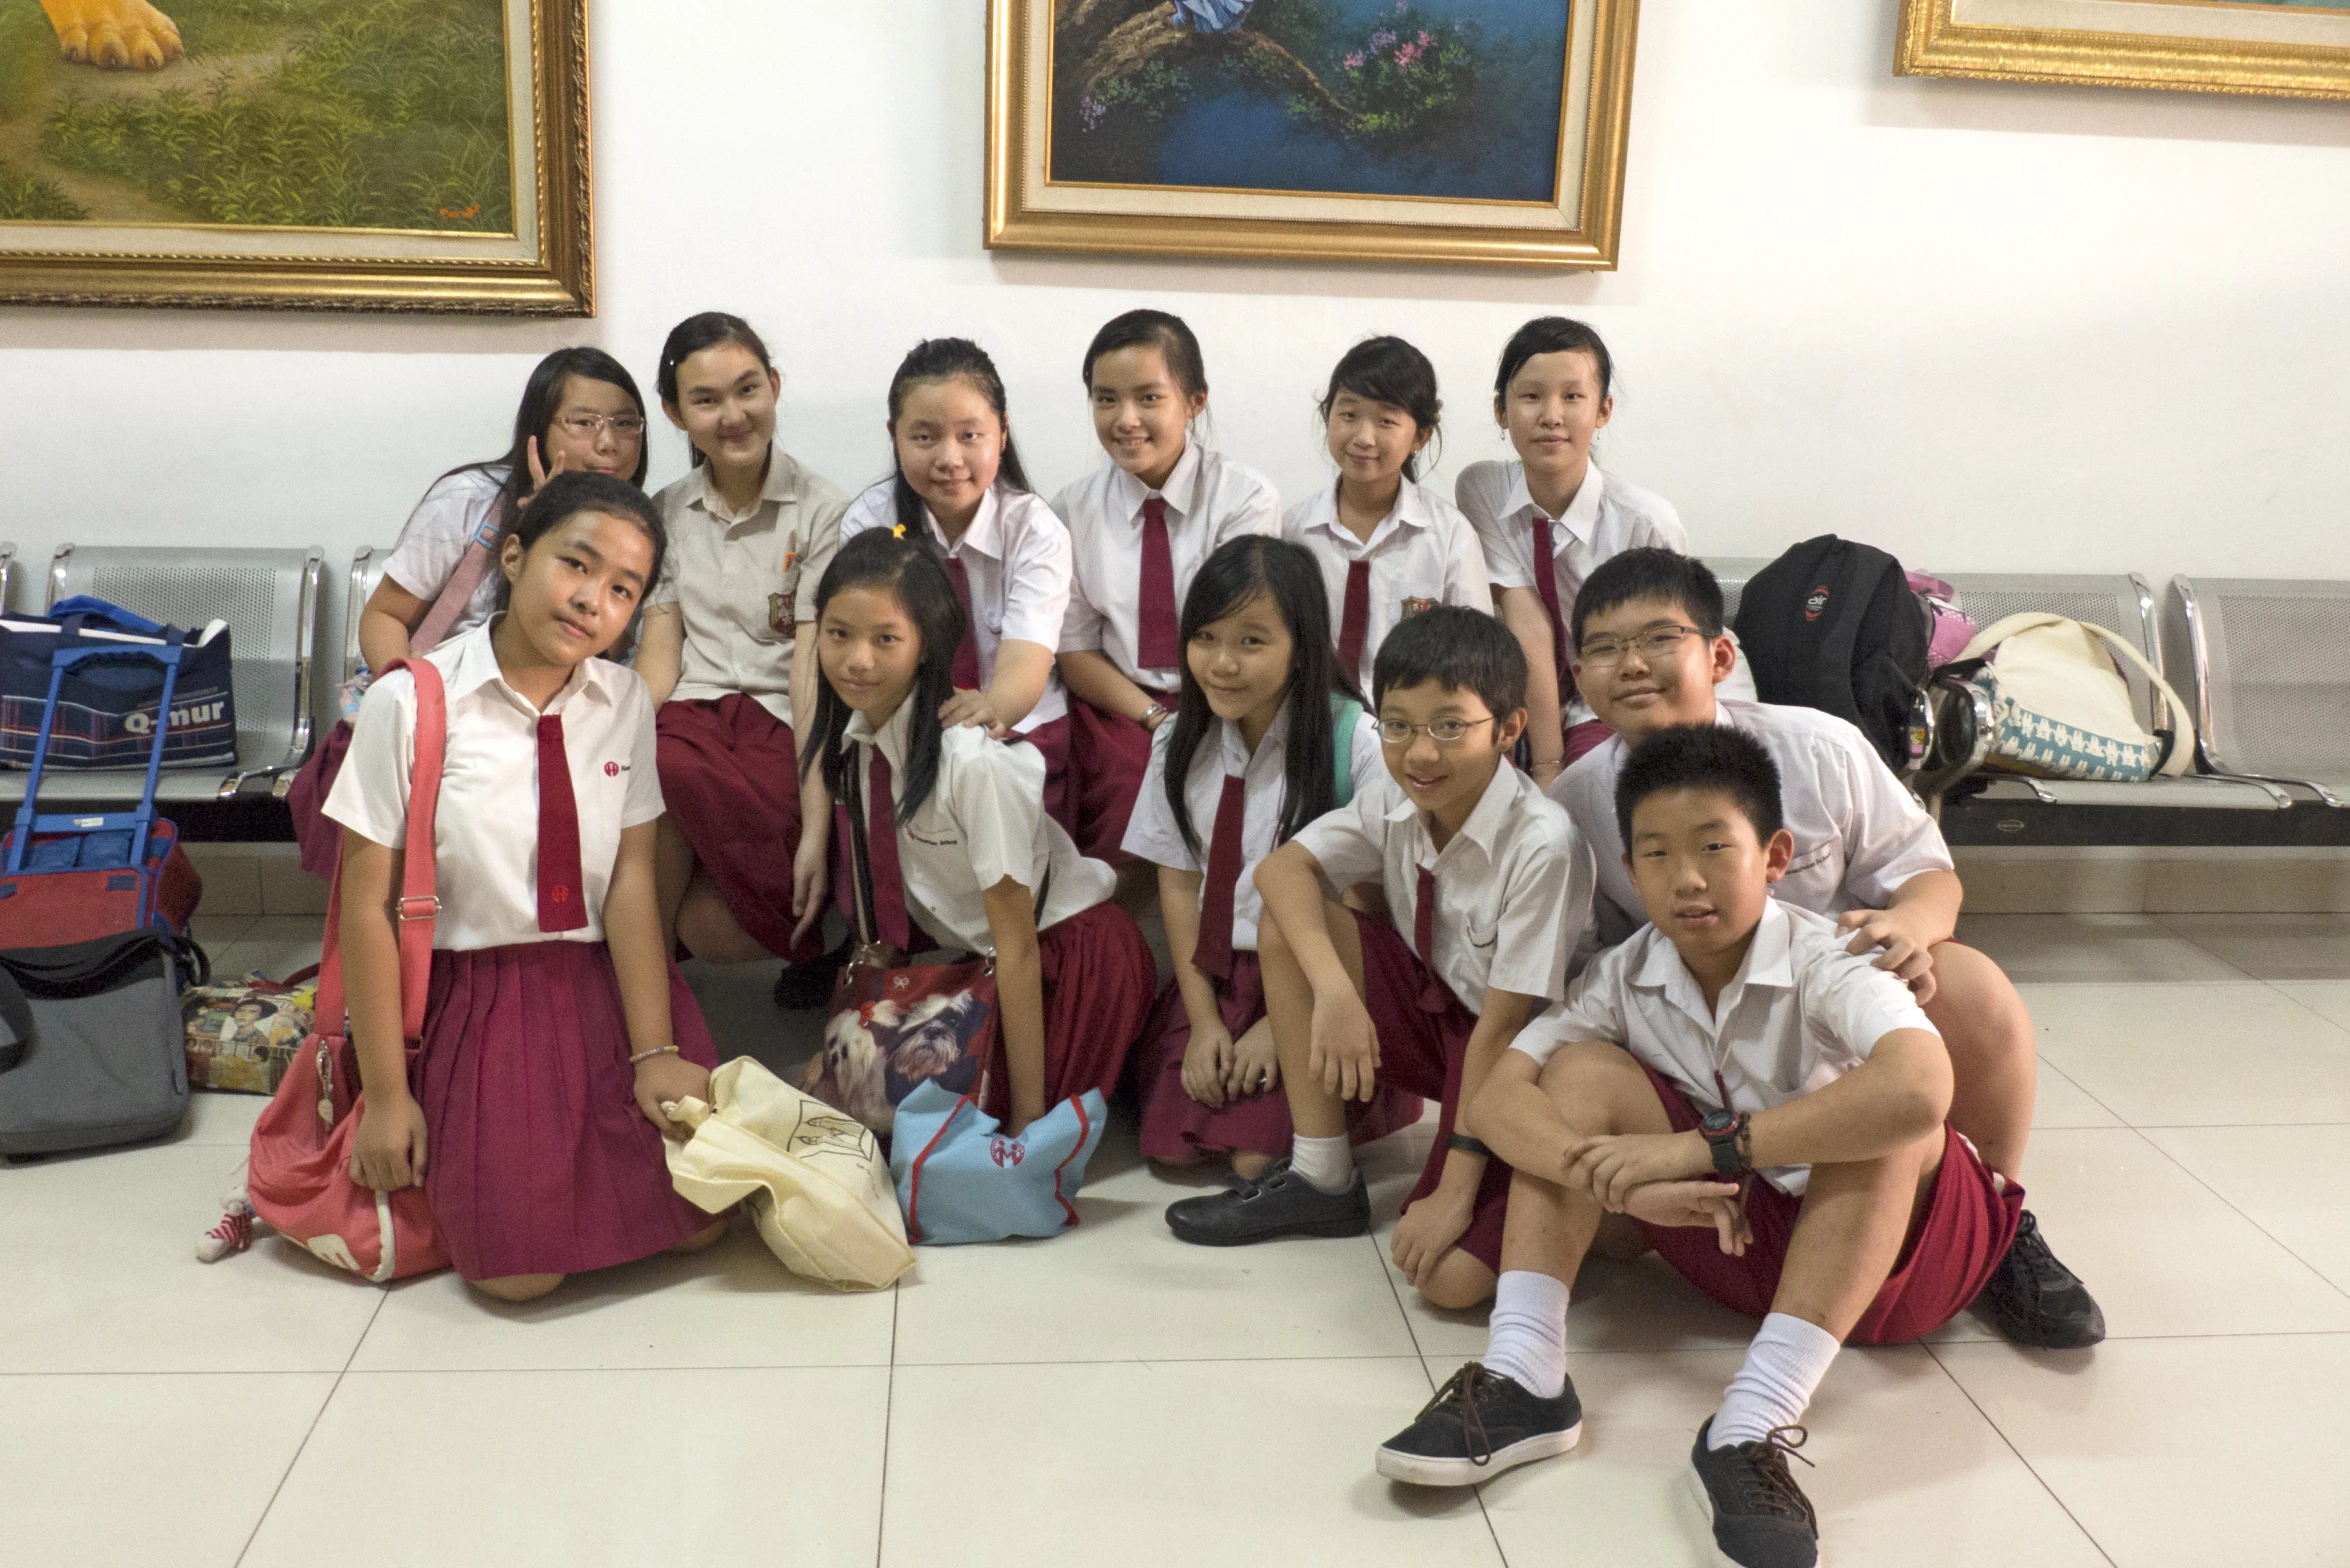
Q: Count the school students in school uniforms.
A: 12